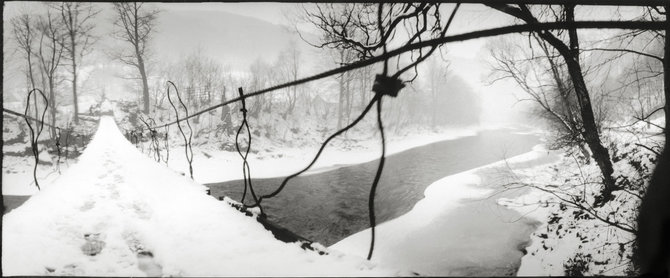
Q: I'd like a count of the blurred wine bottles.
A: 0